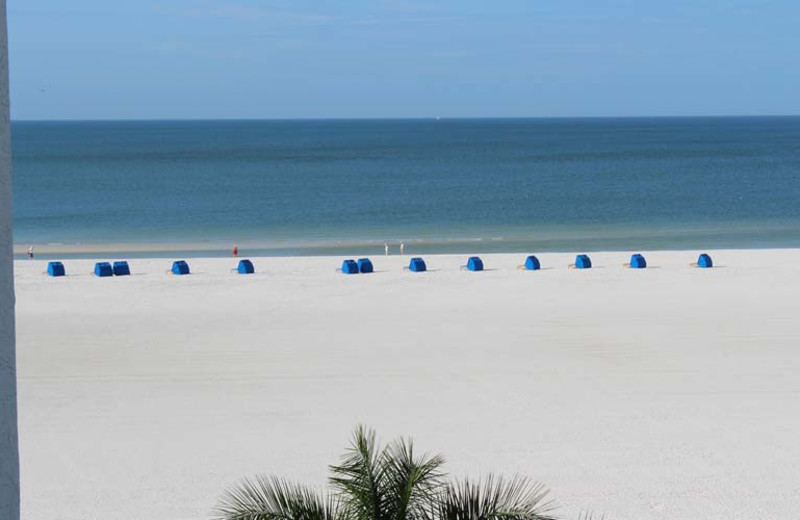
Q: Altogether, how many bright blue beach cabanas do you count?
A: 13